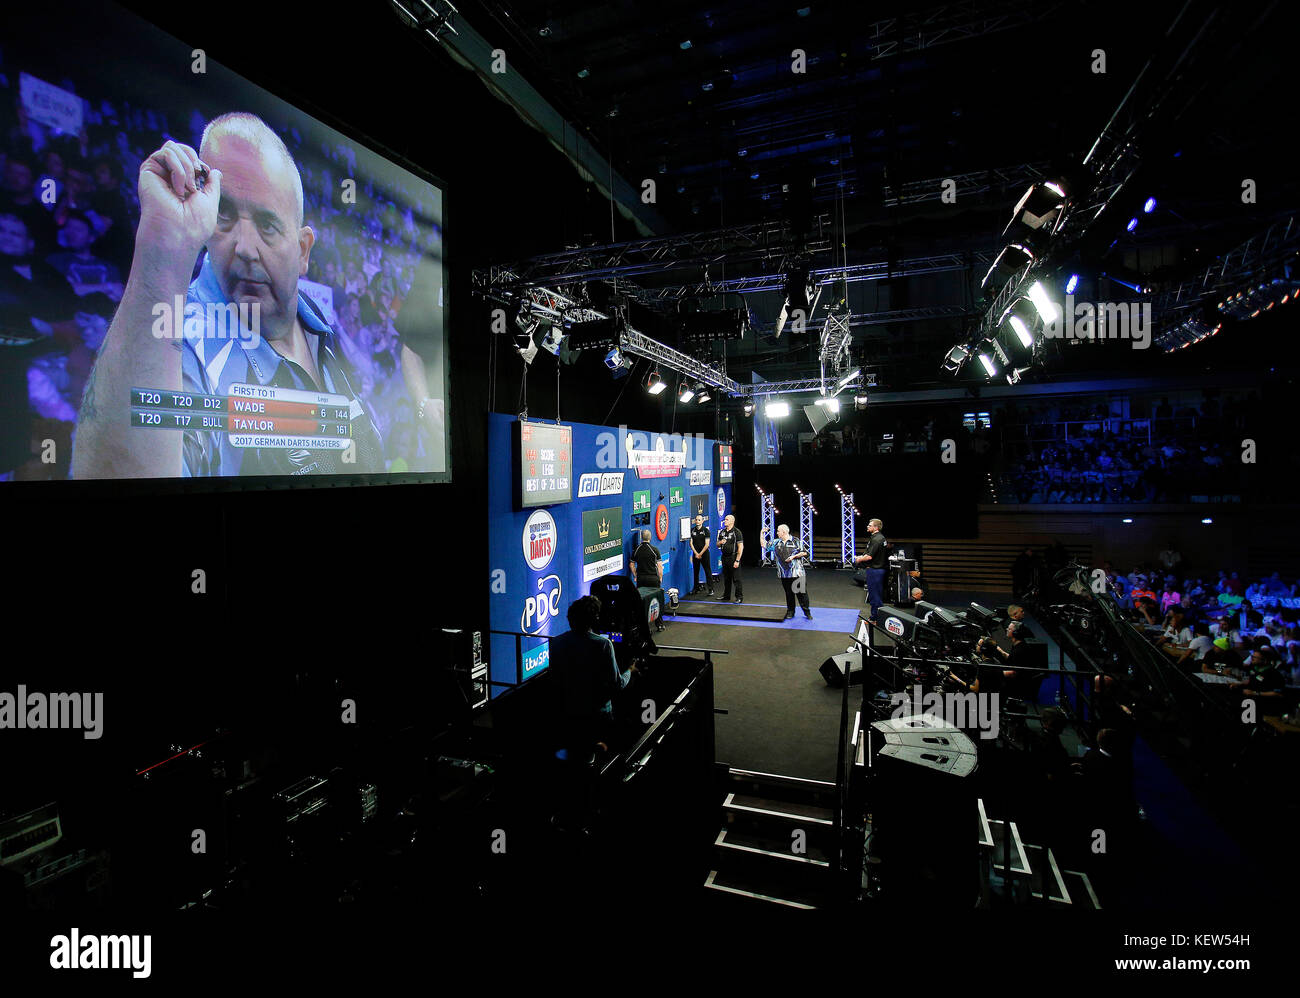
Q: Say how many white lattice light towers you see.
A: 3